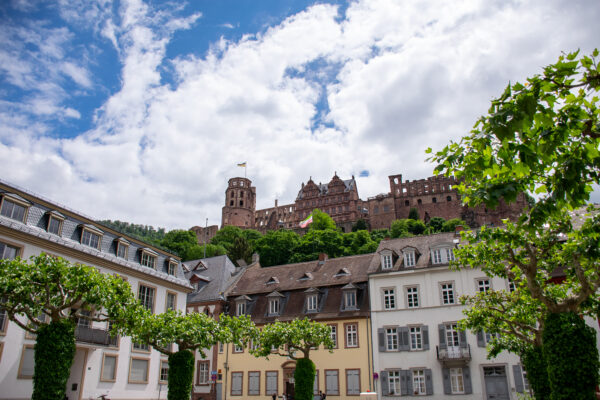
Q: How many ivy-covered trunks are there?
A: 5